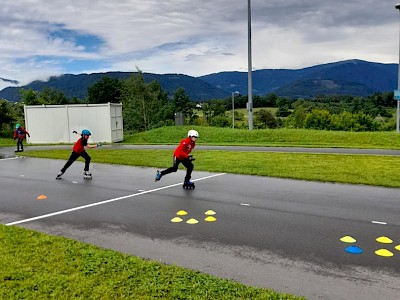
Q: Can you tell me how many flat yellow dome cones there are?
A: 9